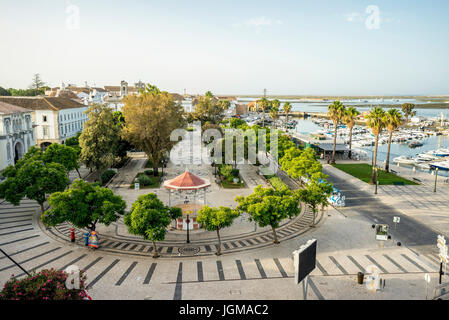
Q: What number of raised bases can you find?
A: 1